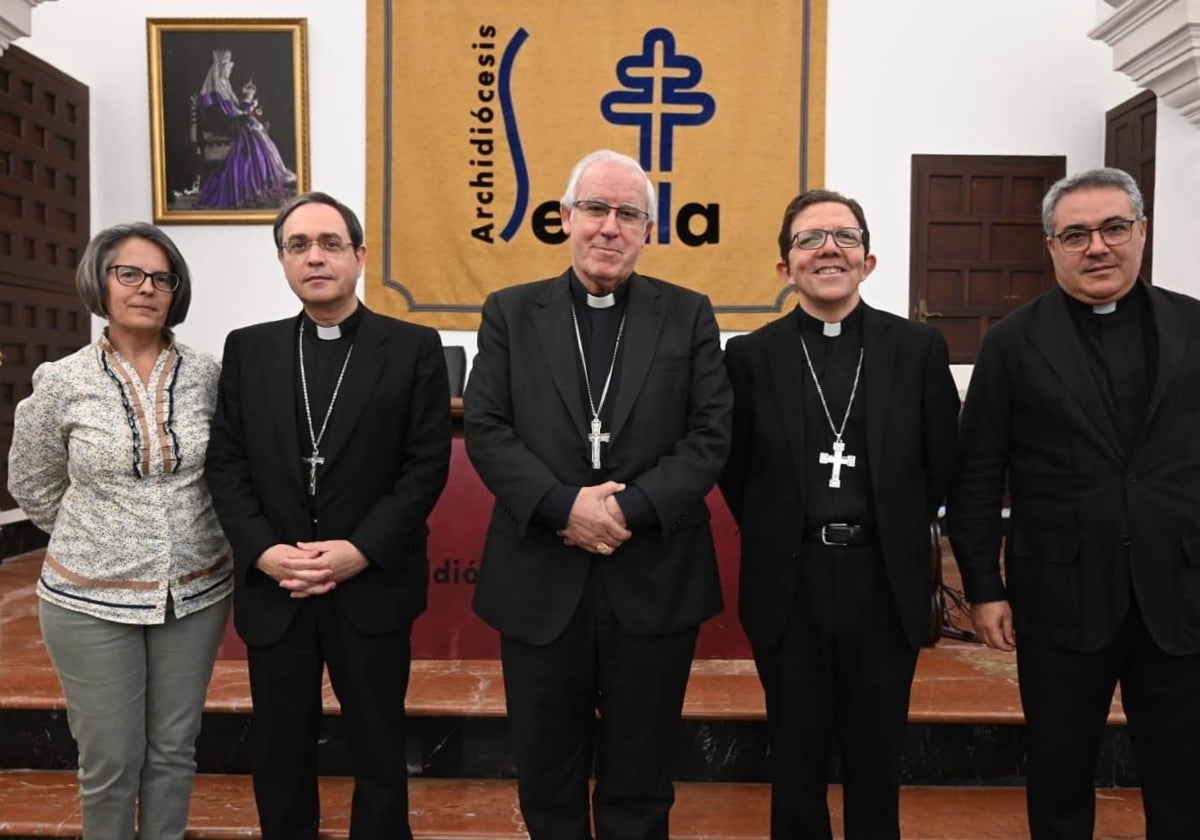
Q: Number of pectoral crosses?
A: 3